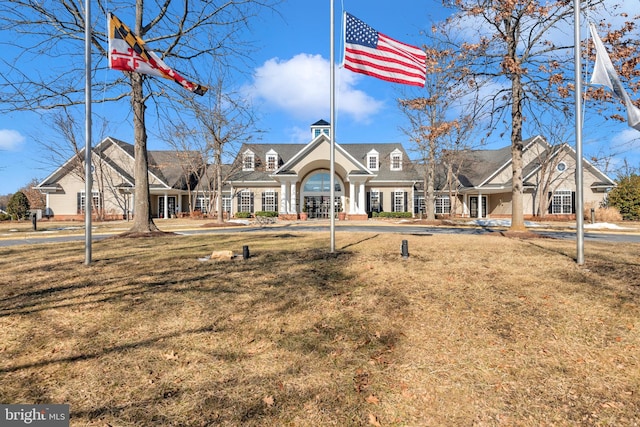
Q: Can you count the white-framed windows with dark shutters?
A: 6